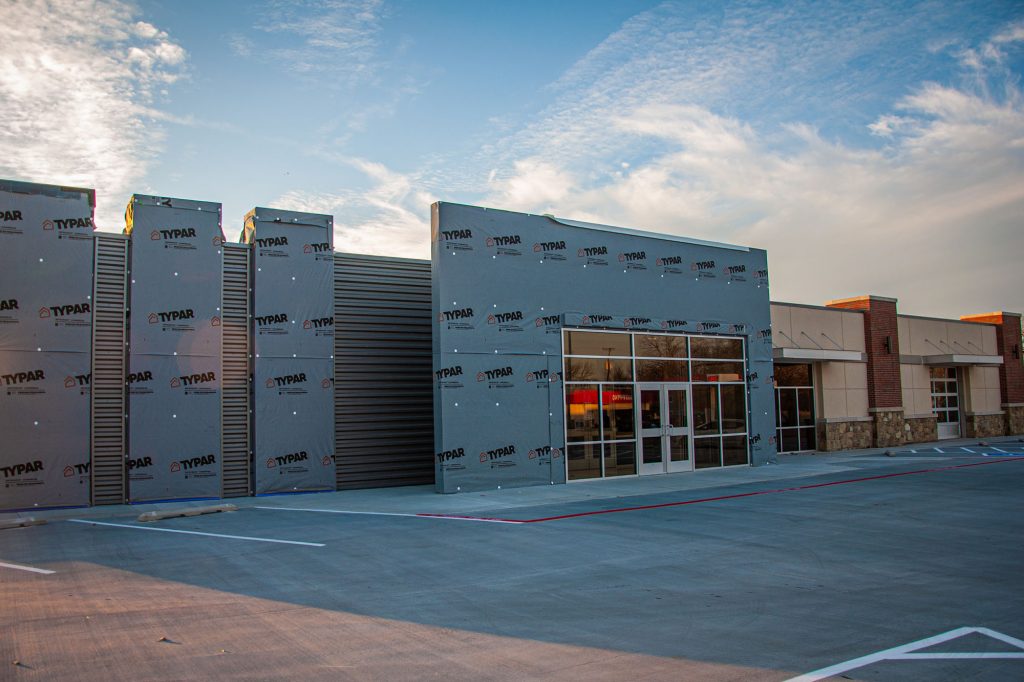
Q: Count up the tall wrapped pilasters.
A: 3